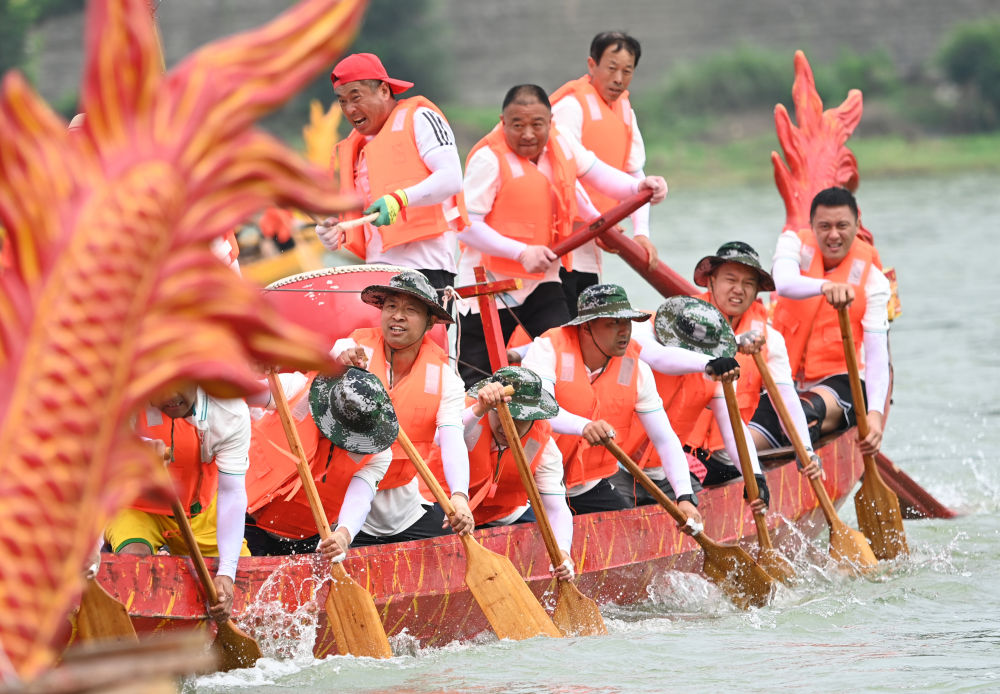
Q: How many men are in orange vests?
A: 11